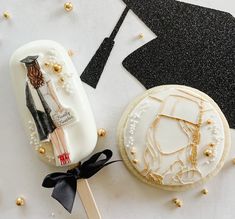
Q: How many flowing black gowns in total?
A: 1